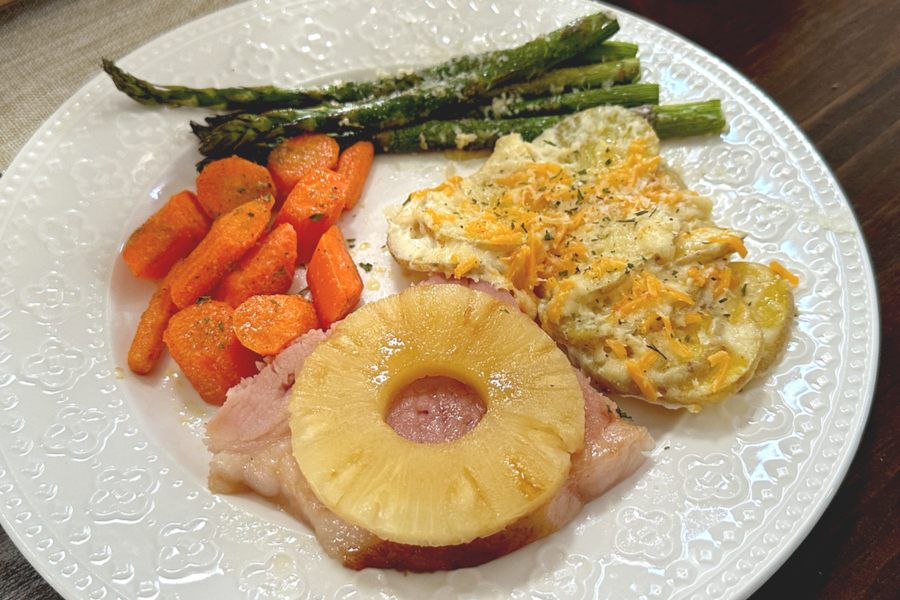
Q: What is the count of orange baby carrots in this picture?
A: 11